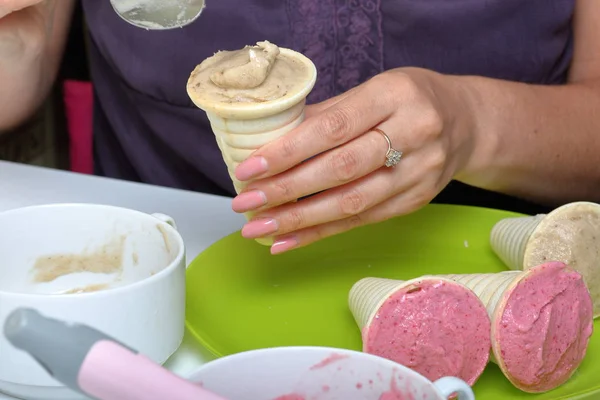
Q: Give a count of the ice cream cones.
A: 4